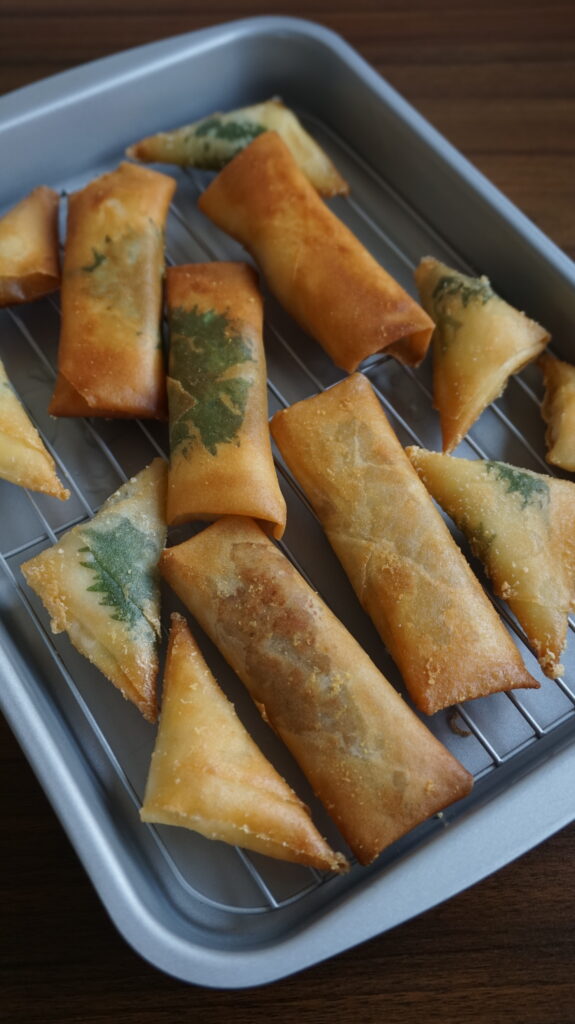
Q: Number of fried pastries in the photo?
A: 13